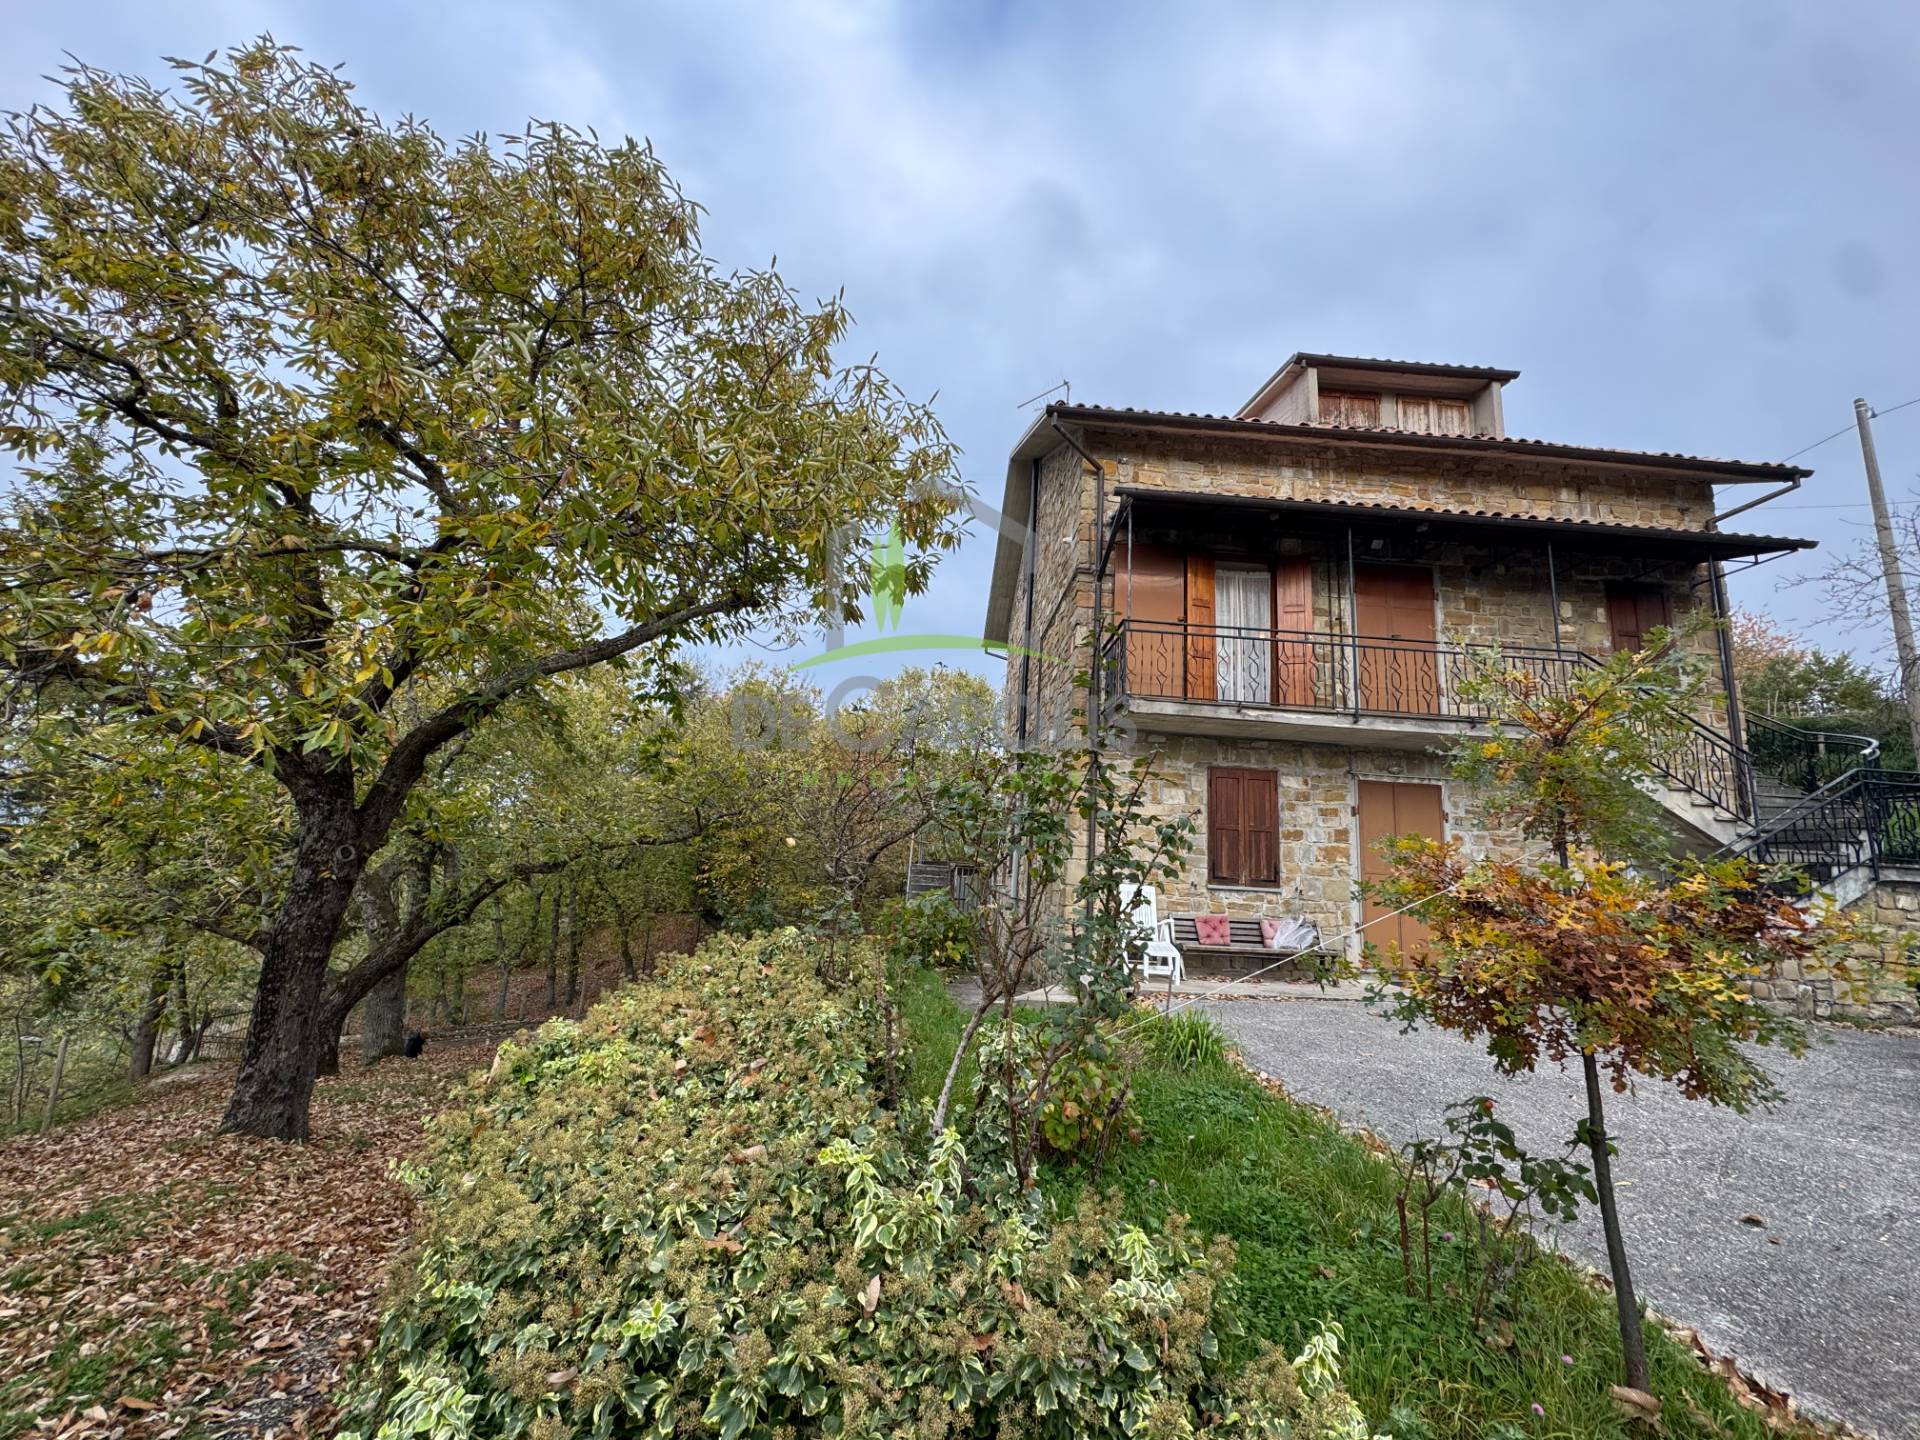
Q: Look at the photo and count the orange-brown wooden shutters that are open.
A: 2